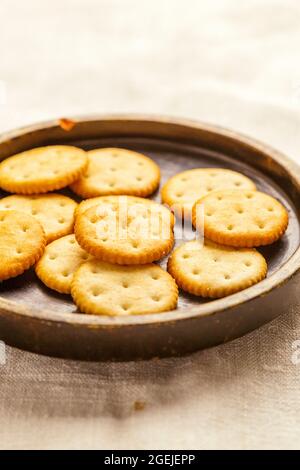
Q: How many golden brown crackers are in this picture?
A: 11